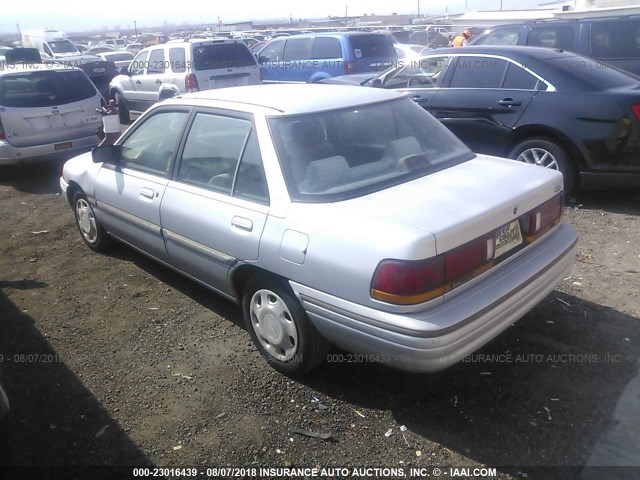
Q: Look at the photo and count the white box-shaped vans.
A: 1